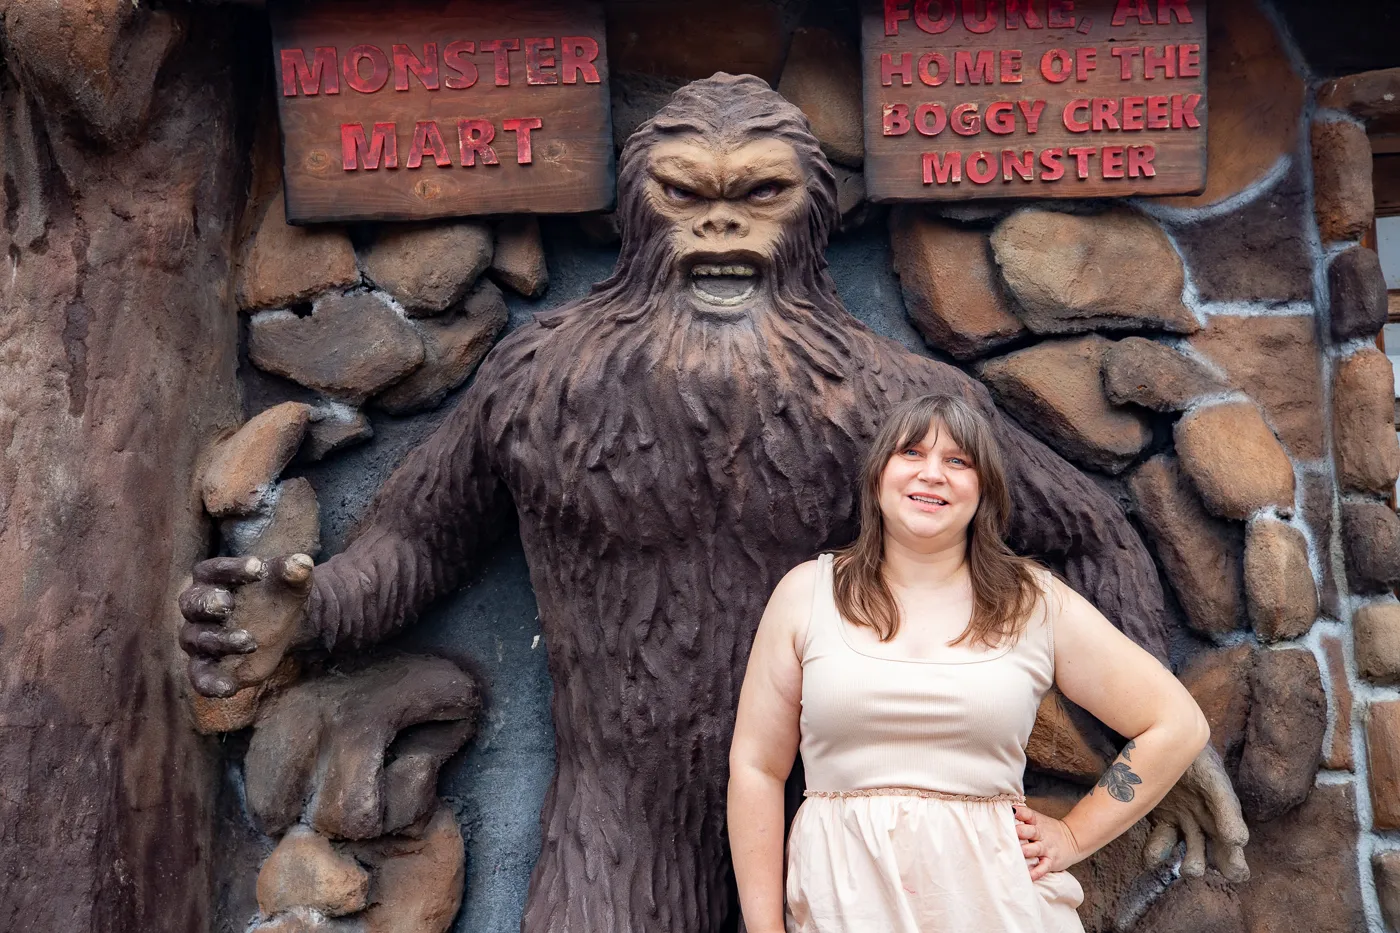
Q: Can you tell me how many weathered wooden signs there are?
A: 2